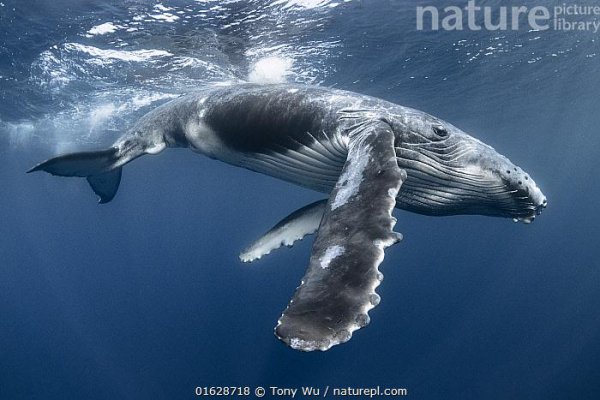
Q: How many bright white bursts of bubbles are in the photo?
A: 1